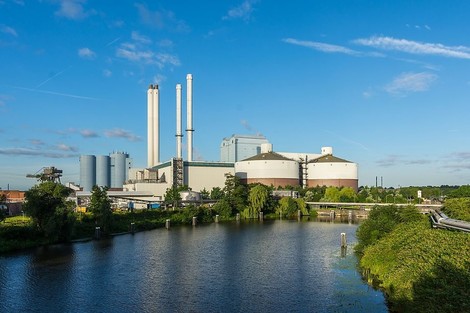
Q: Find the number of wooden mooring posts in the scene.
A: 12